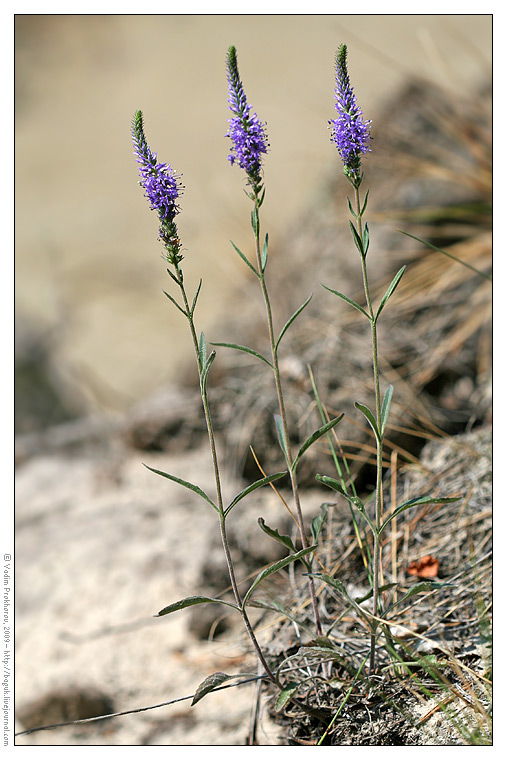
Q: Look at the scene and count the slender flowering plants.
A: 3